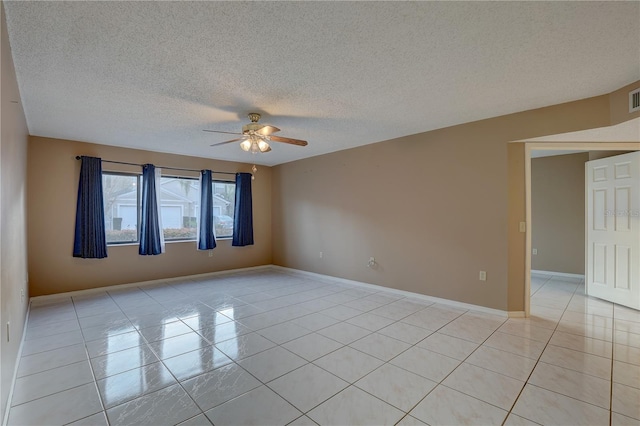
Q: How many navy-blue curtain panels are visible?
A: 4